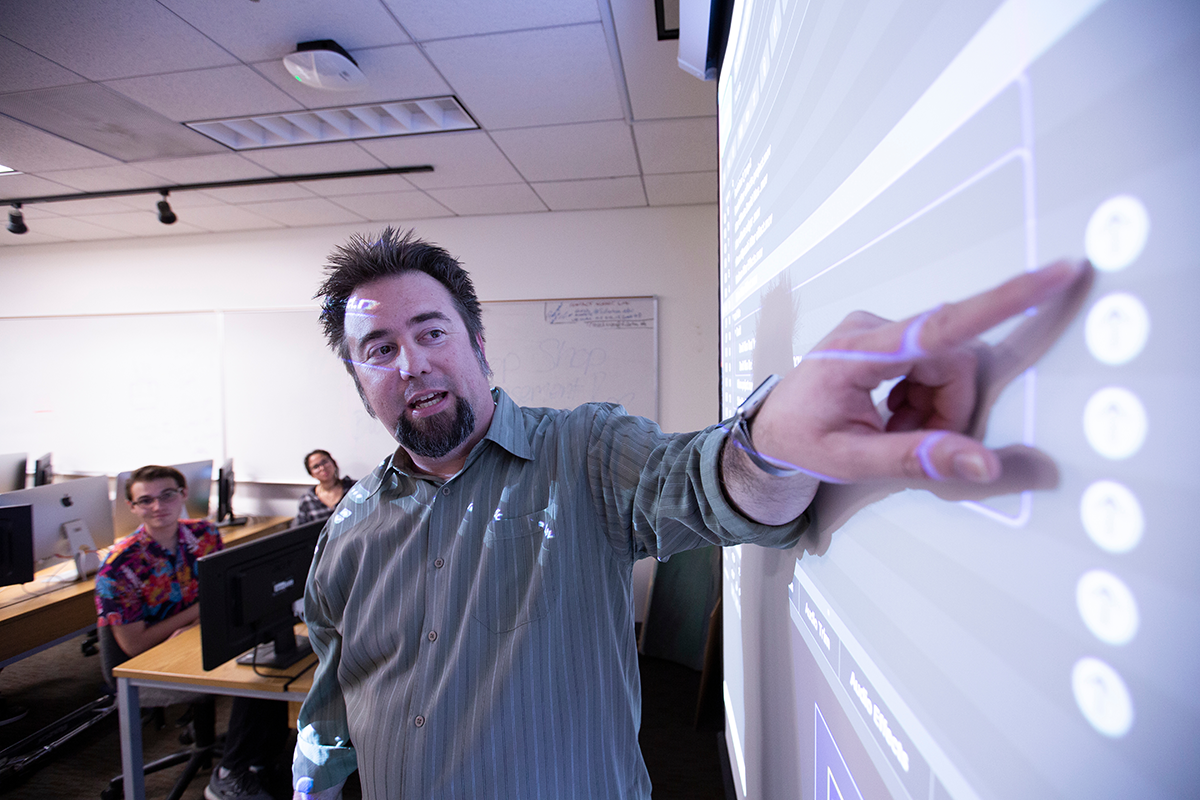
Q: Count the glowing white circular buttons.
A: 6